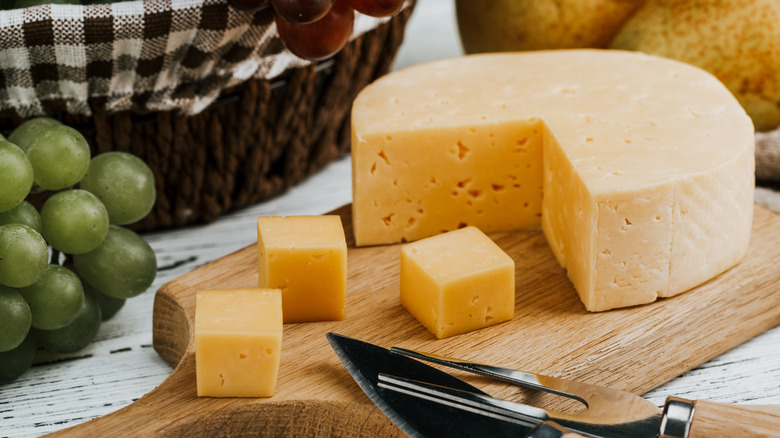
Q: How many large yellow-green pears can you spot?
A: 2